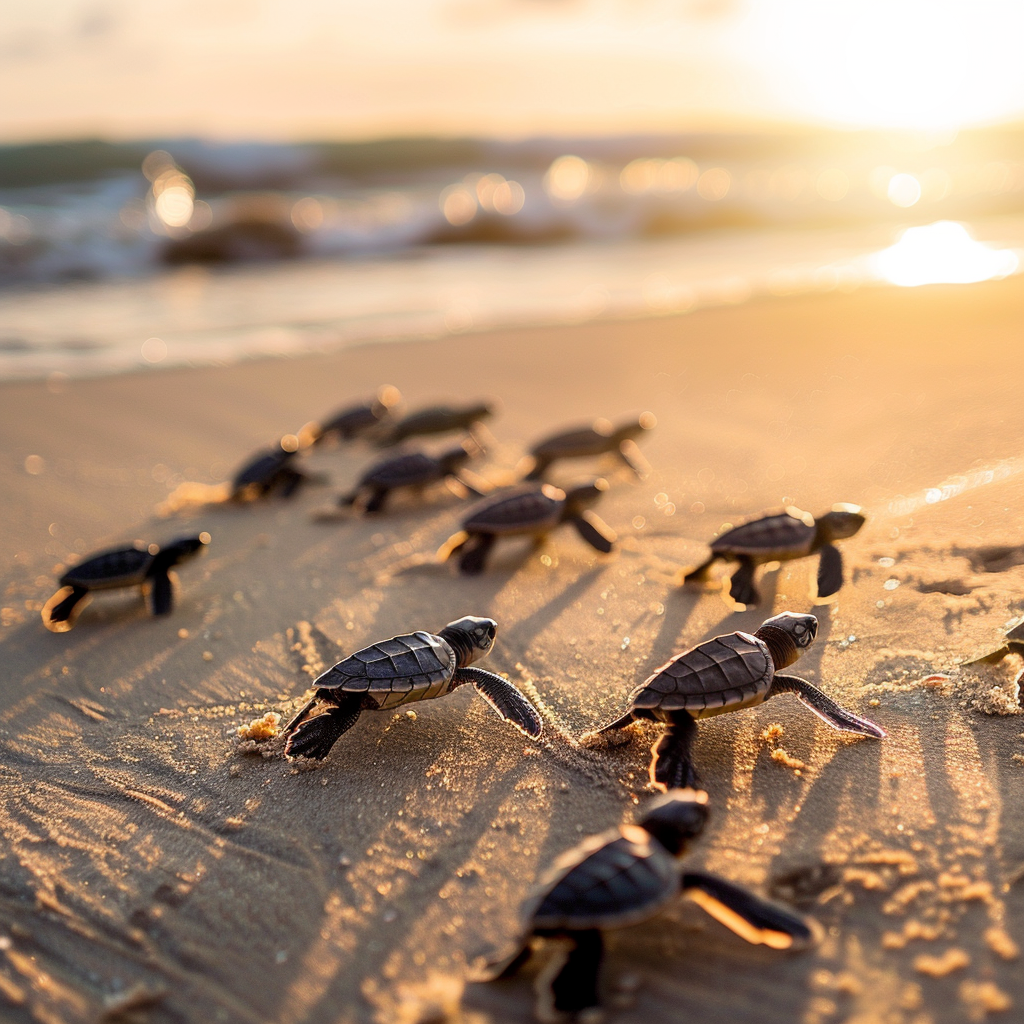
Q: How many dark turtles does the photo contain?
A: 12